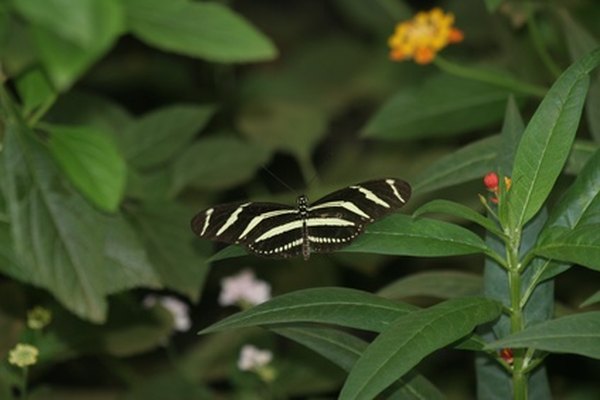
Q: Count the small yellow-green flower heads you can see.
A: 2